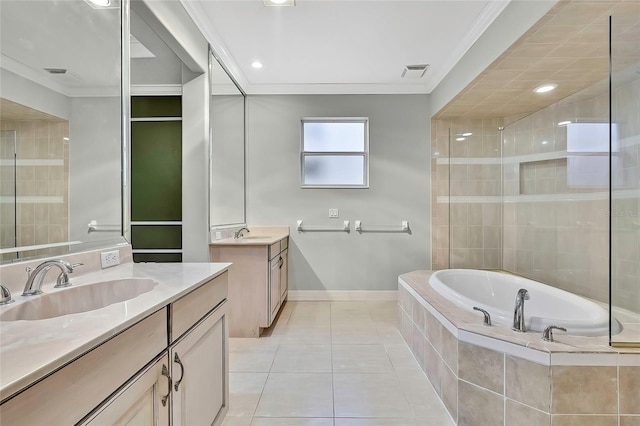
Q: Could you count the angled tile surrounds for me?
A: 1